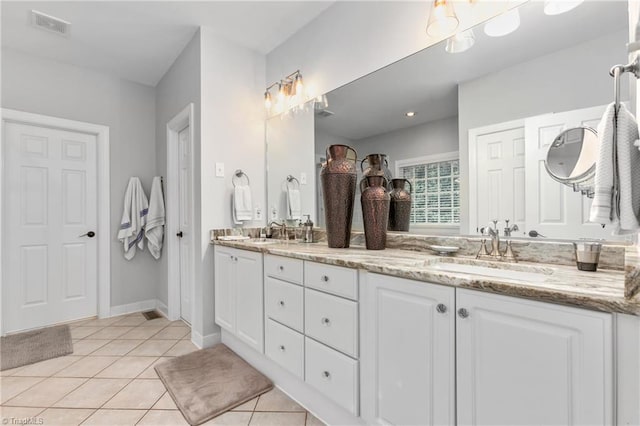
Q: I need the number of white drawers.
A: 6